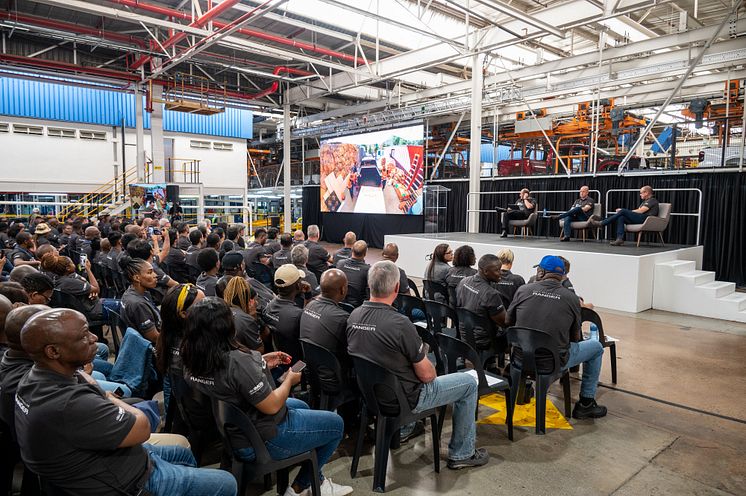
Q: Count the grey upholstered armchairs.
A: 3